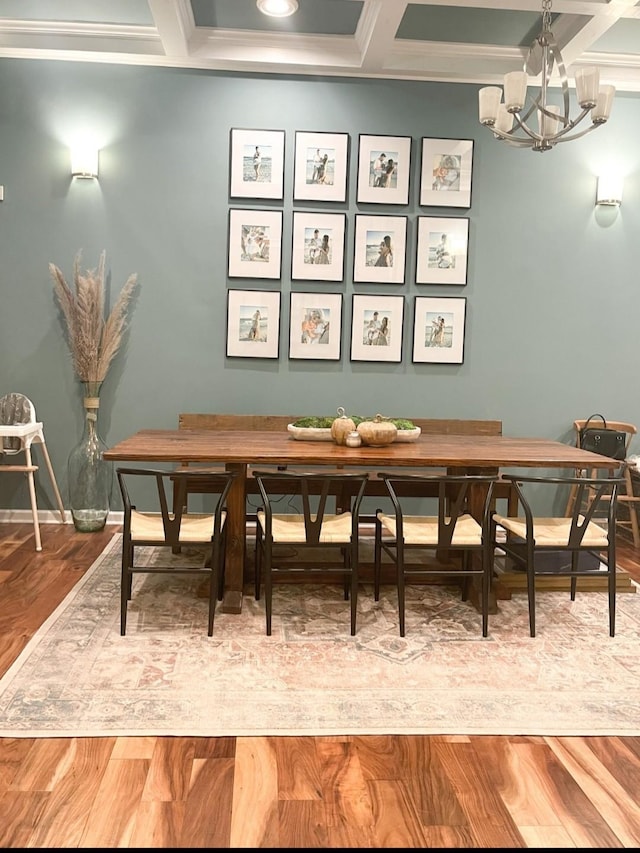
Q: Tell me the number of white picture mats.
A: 12